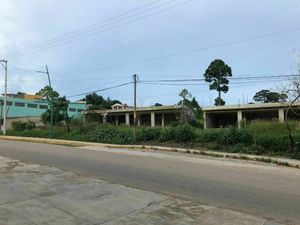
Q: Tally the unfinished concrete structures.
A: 2